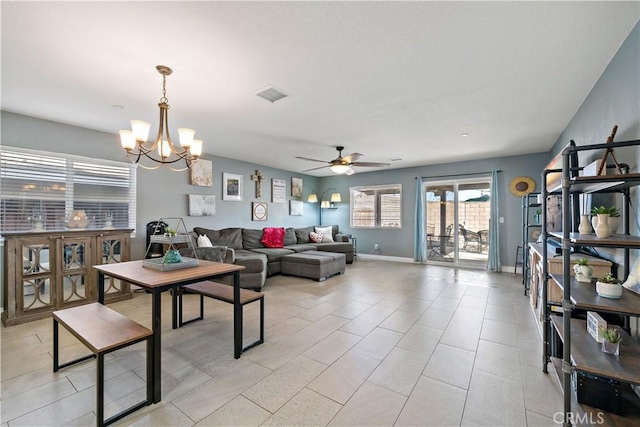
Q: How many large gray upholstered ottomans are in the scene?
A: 1